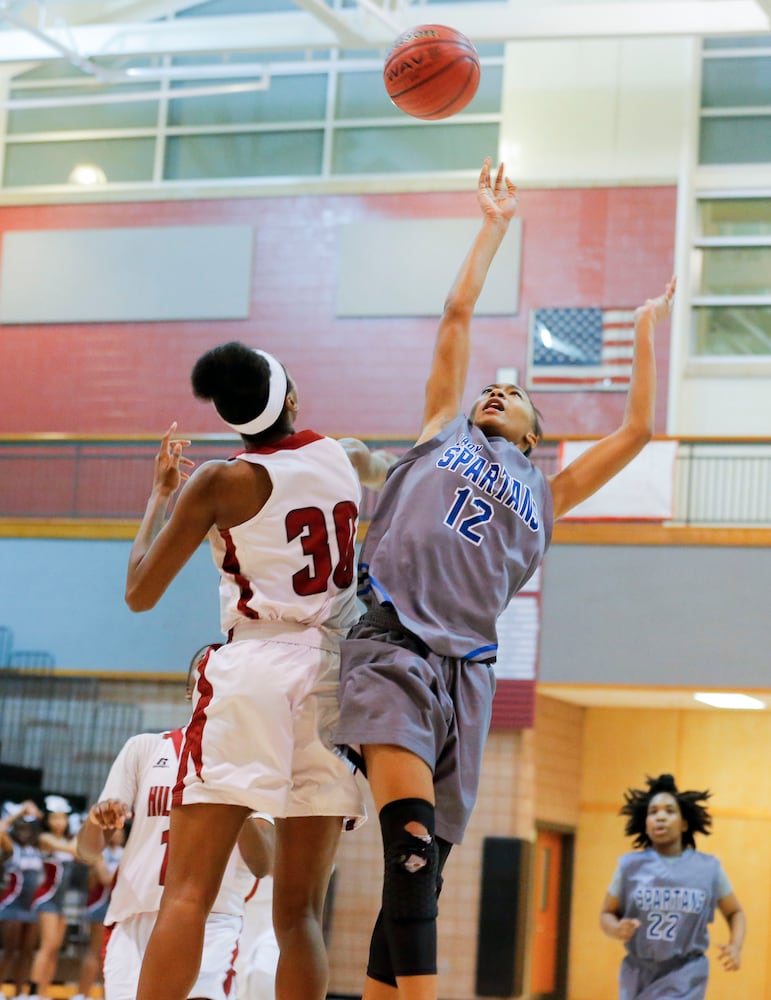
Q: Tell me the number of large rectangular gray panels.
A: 2